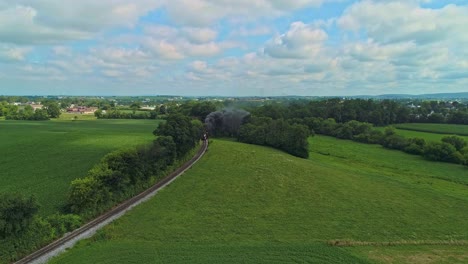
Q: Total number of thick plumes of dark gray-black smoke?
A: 1